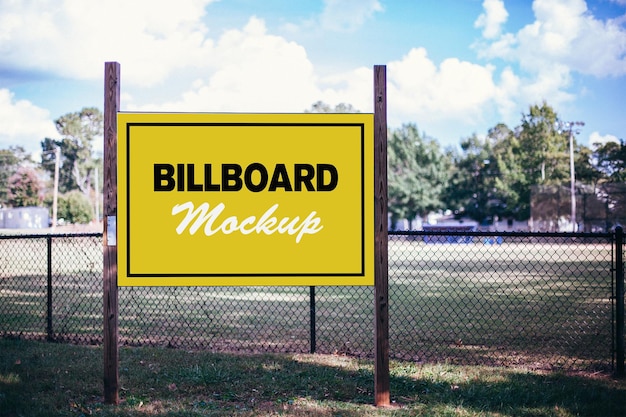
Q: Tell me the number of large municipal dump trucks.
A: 0